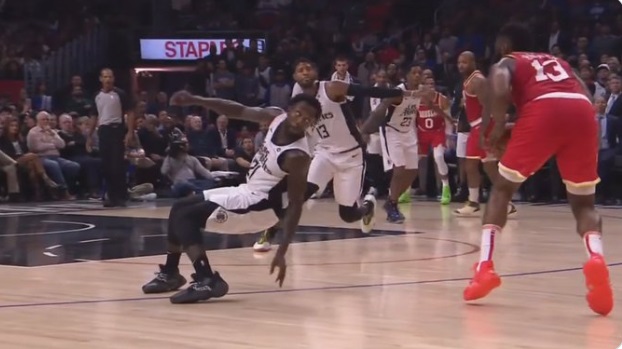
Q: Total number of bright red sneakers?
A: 2